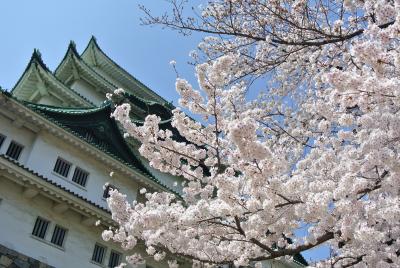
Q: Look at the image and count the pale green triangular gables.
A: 3